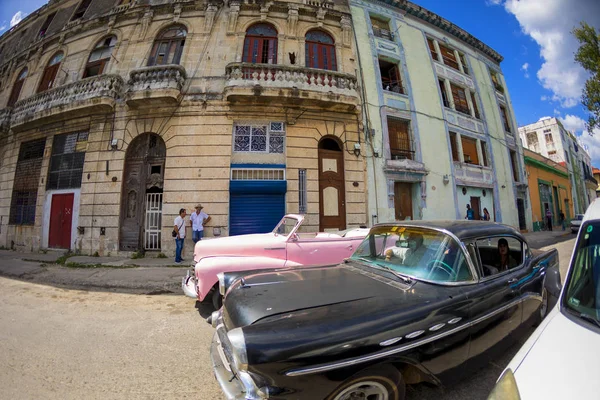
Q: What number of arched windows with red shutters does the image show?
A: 2